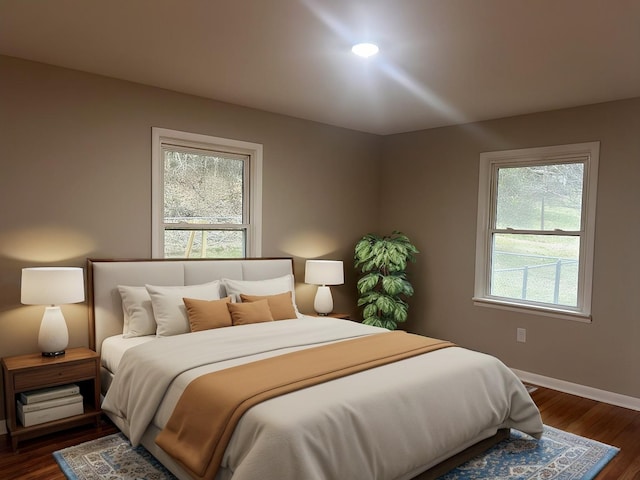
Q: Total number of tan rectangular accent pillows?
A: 3